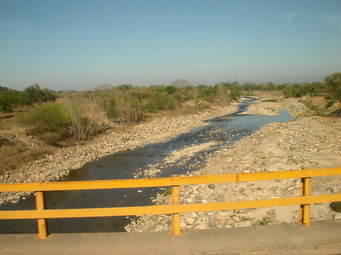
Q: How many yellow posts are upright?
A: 3